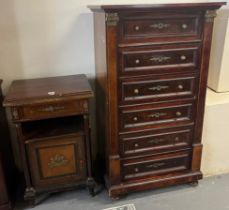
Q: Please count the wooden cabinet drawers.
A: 7